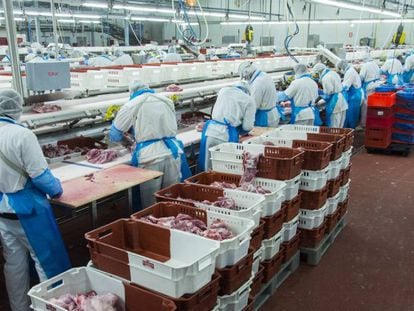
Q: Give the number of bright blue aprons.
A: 10